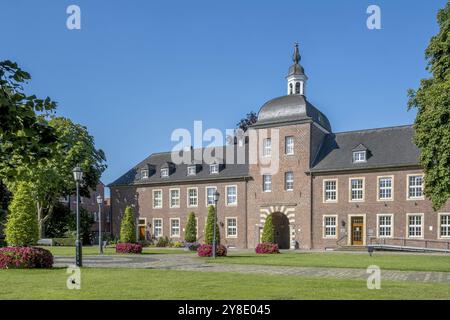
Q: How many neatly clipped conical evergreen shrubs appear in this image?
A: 5